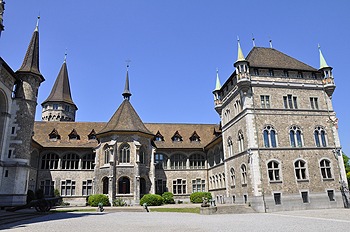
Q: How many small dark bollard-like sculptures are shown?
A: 2